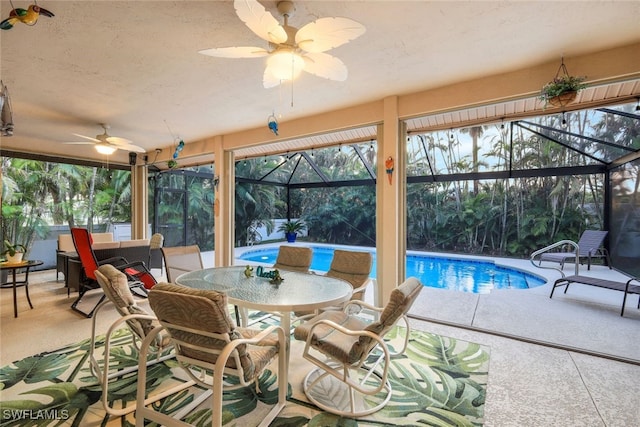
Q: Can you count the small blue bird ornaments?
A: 2